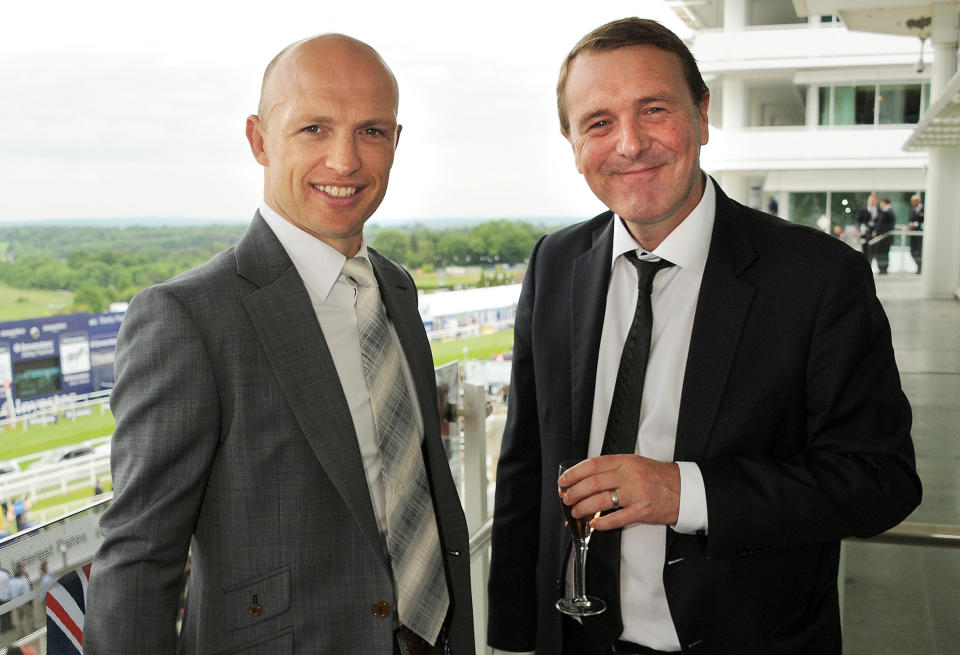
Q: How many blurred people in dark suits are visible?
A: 3